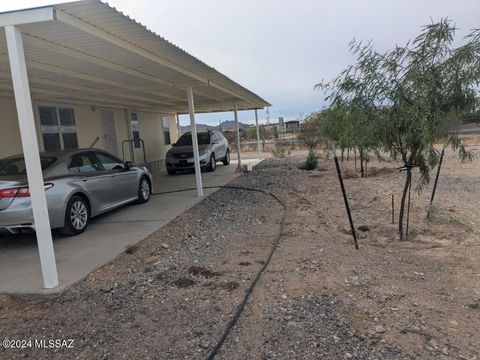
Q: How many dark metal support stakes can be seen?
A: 2